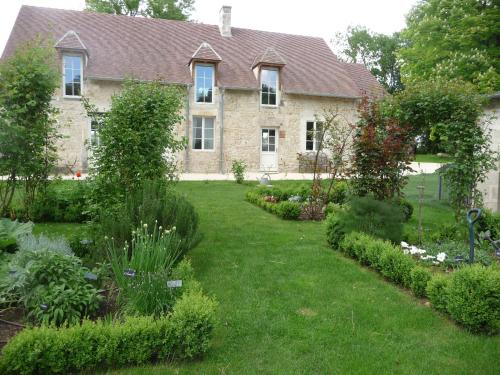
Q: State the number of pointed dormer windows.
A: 3